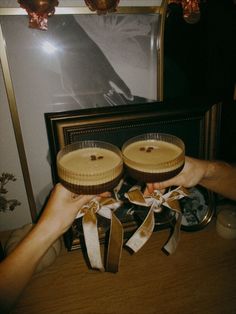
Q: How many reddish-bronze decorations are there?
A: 3